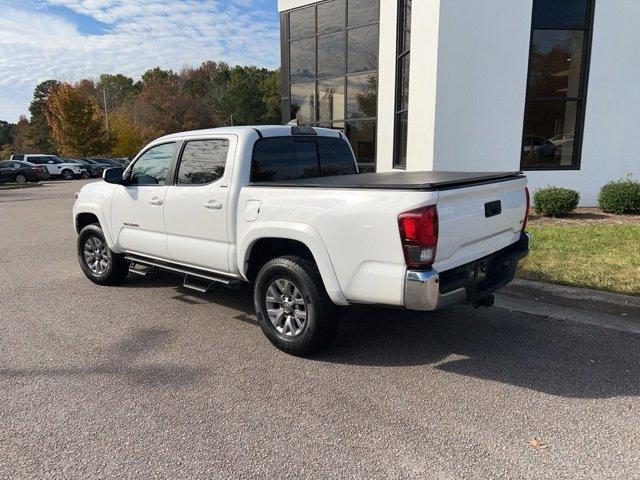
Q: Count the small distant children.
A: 0